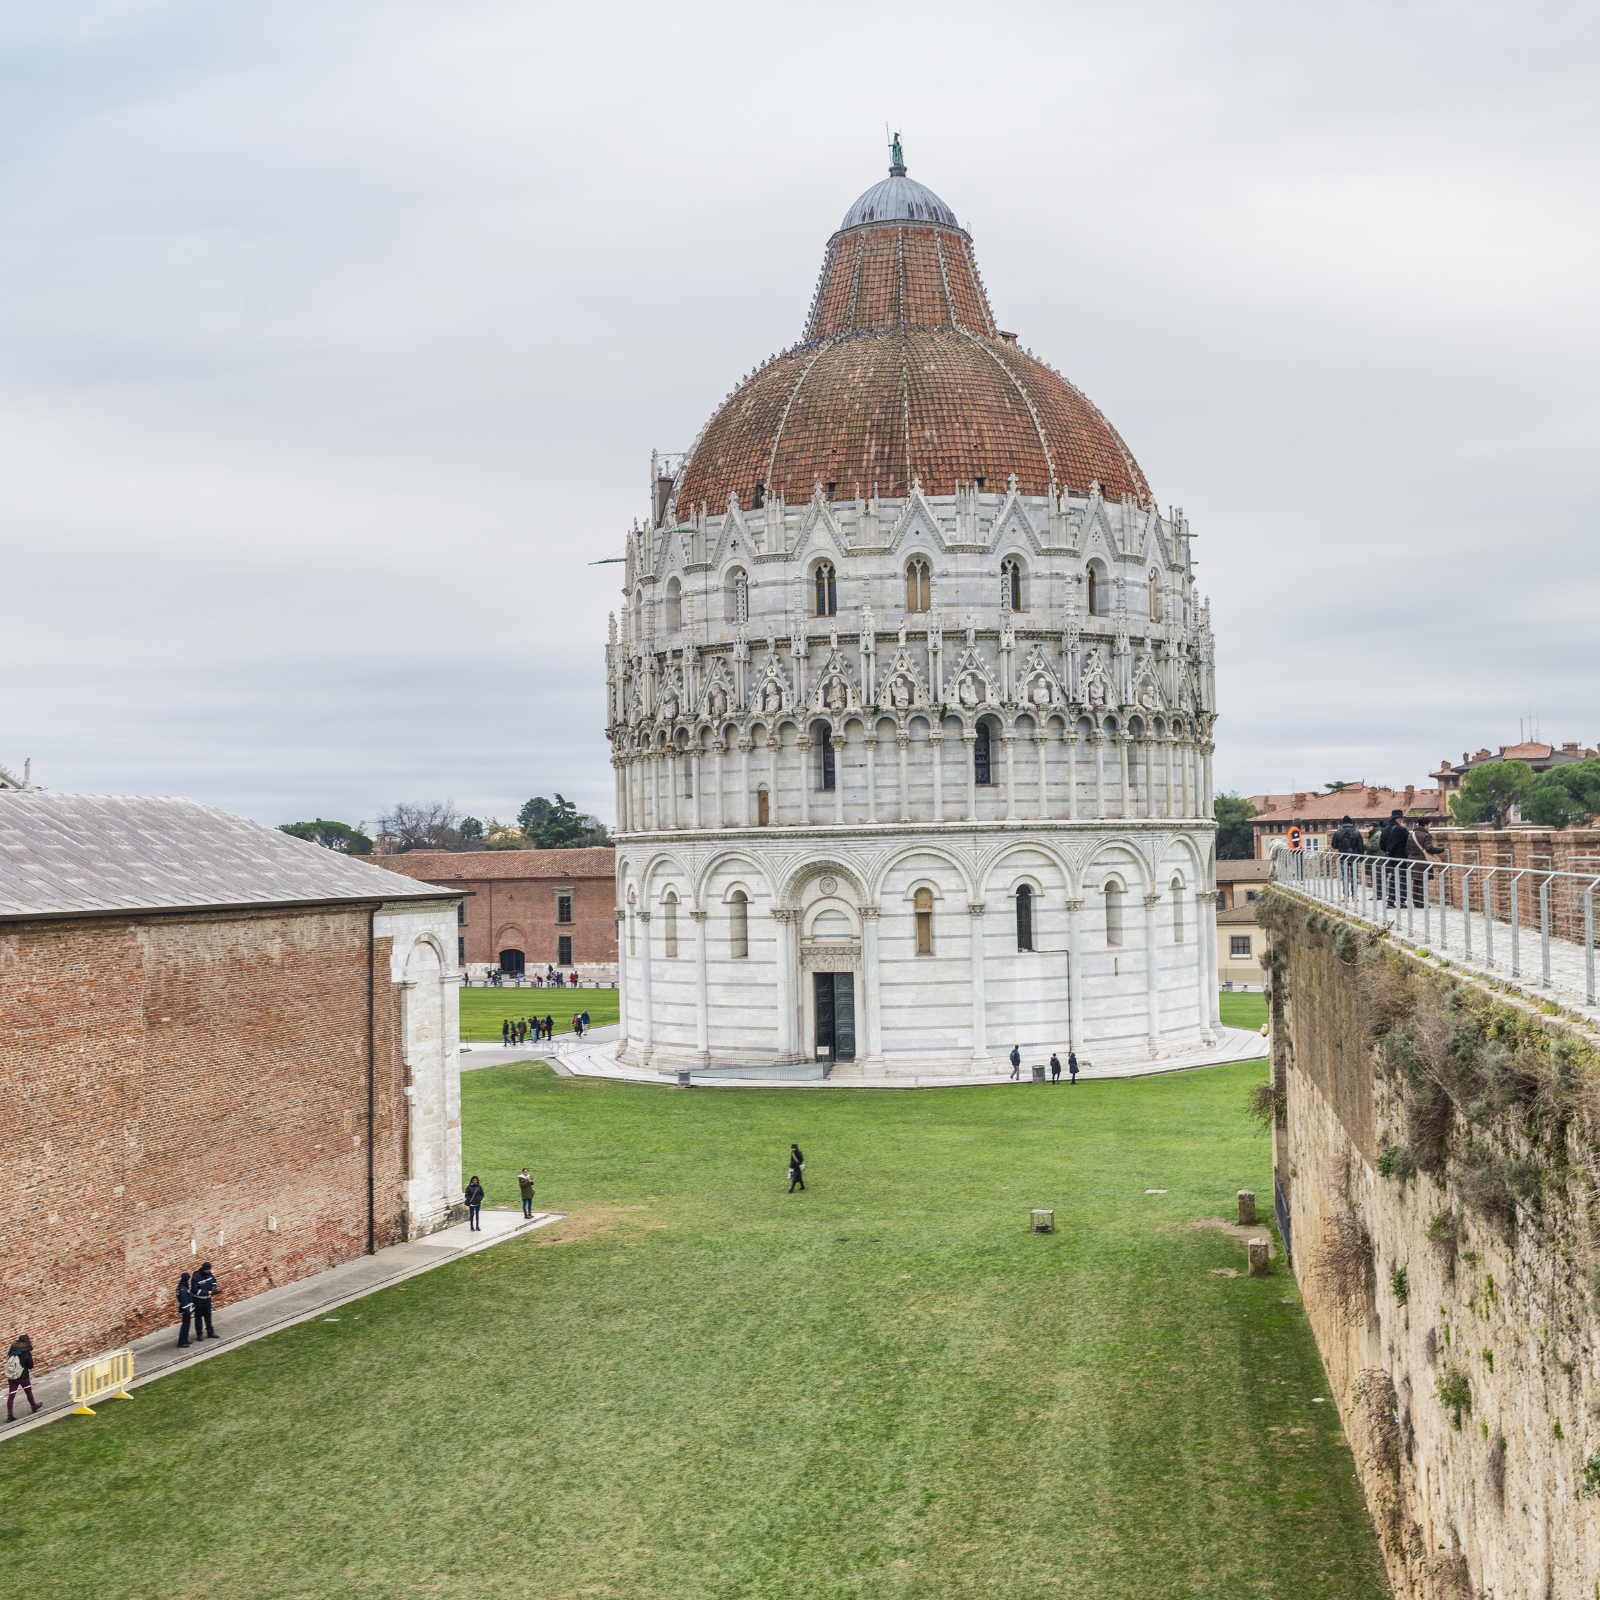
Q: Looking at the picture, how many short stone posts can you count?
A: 2